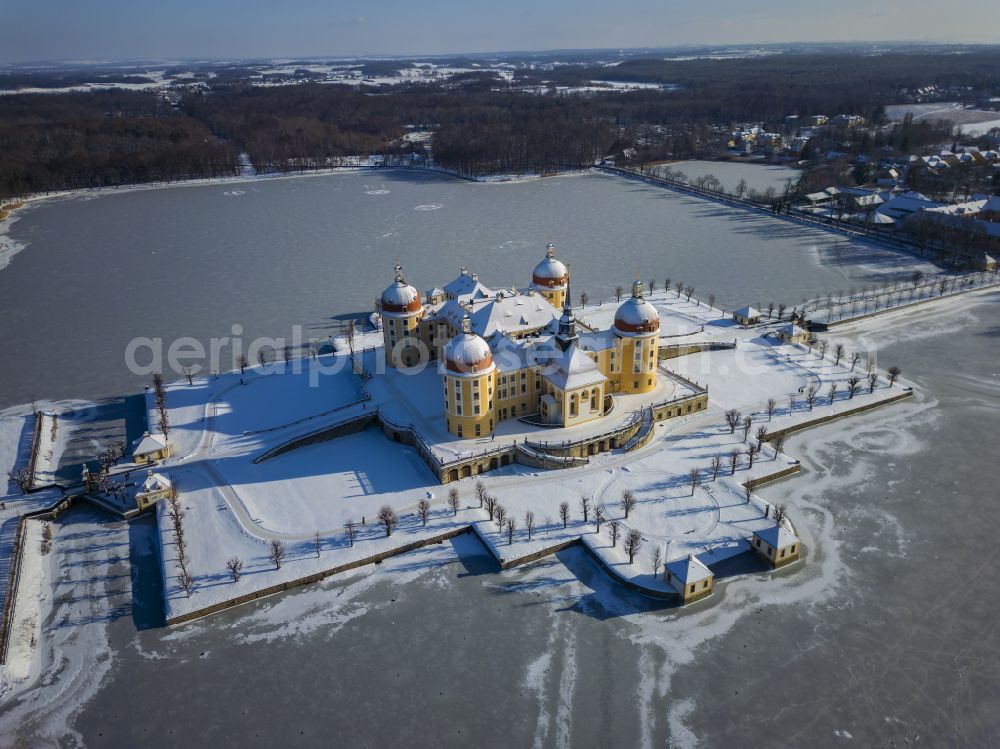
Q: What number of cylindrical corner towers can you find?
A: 4